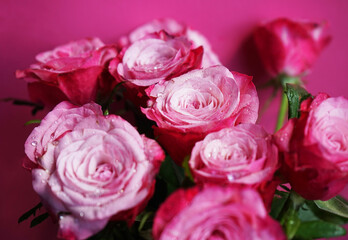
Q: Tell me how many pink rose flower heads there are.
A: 9